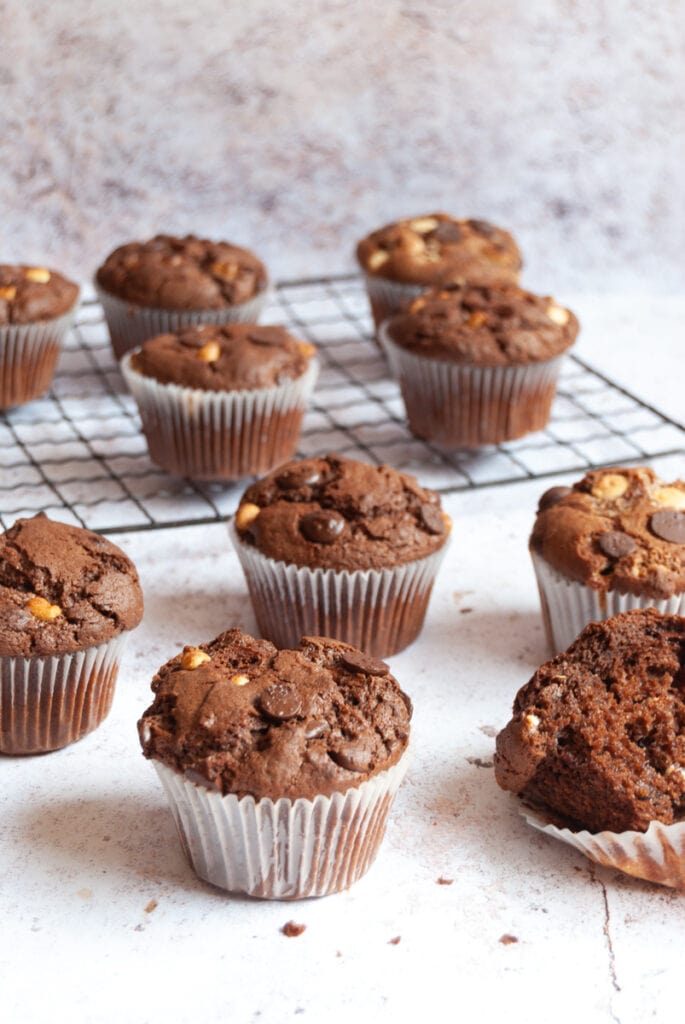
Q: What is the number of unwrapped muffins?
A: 1